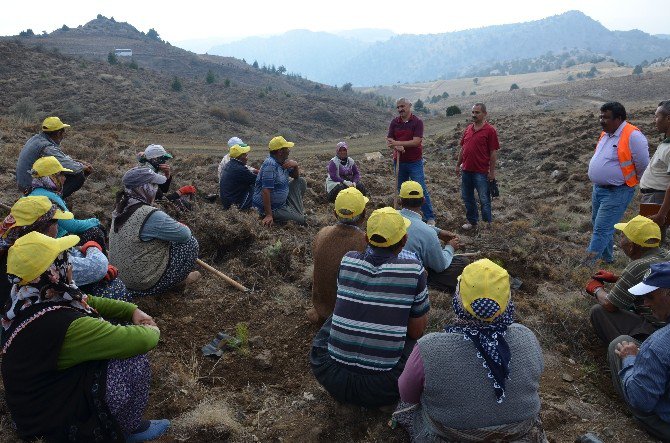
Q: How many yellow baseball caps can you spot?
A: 11